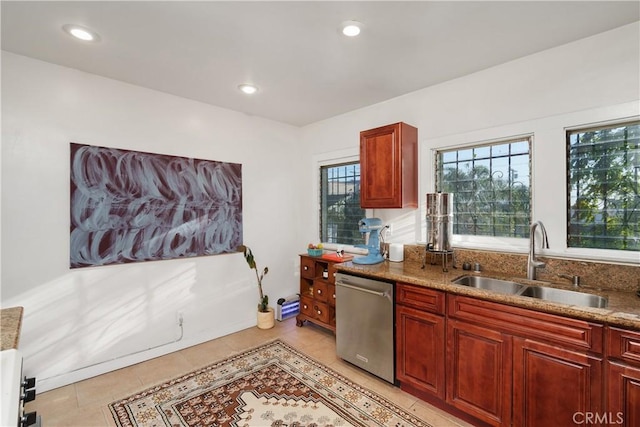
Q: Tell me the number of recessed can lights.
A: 3